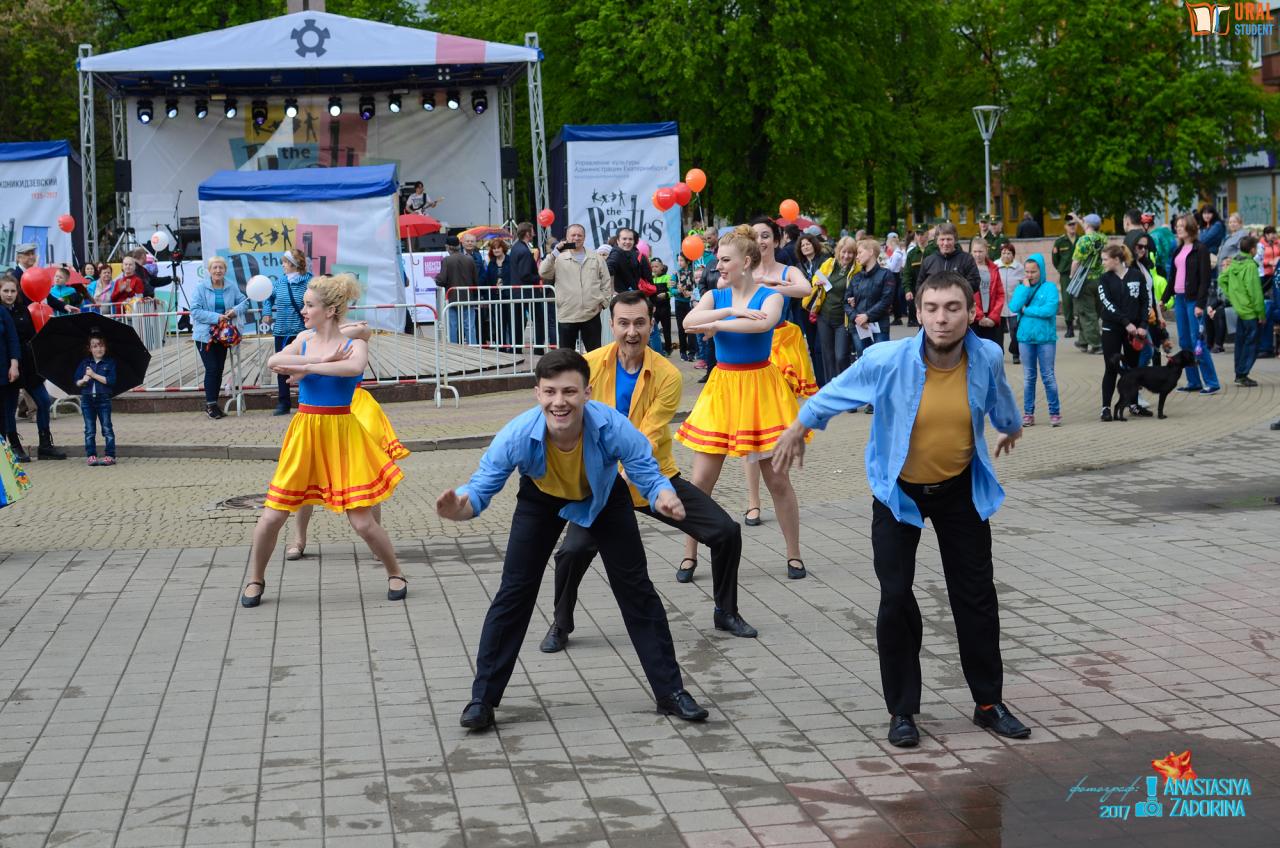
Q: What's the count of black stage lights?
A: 12